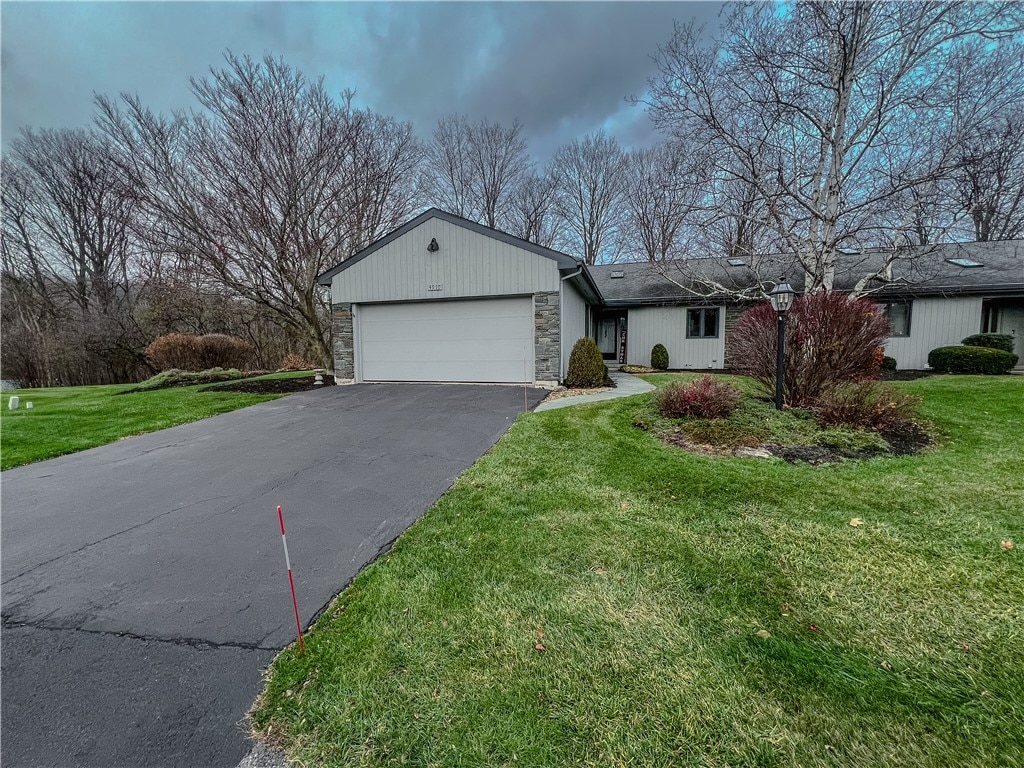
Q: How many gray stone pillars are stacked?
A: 2